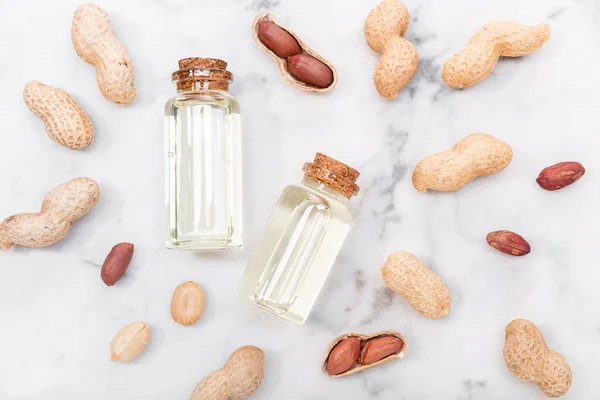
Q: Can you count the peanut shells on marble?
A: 11